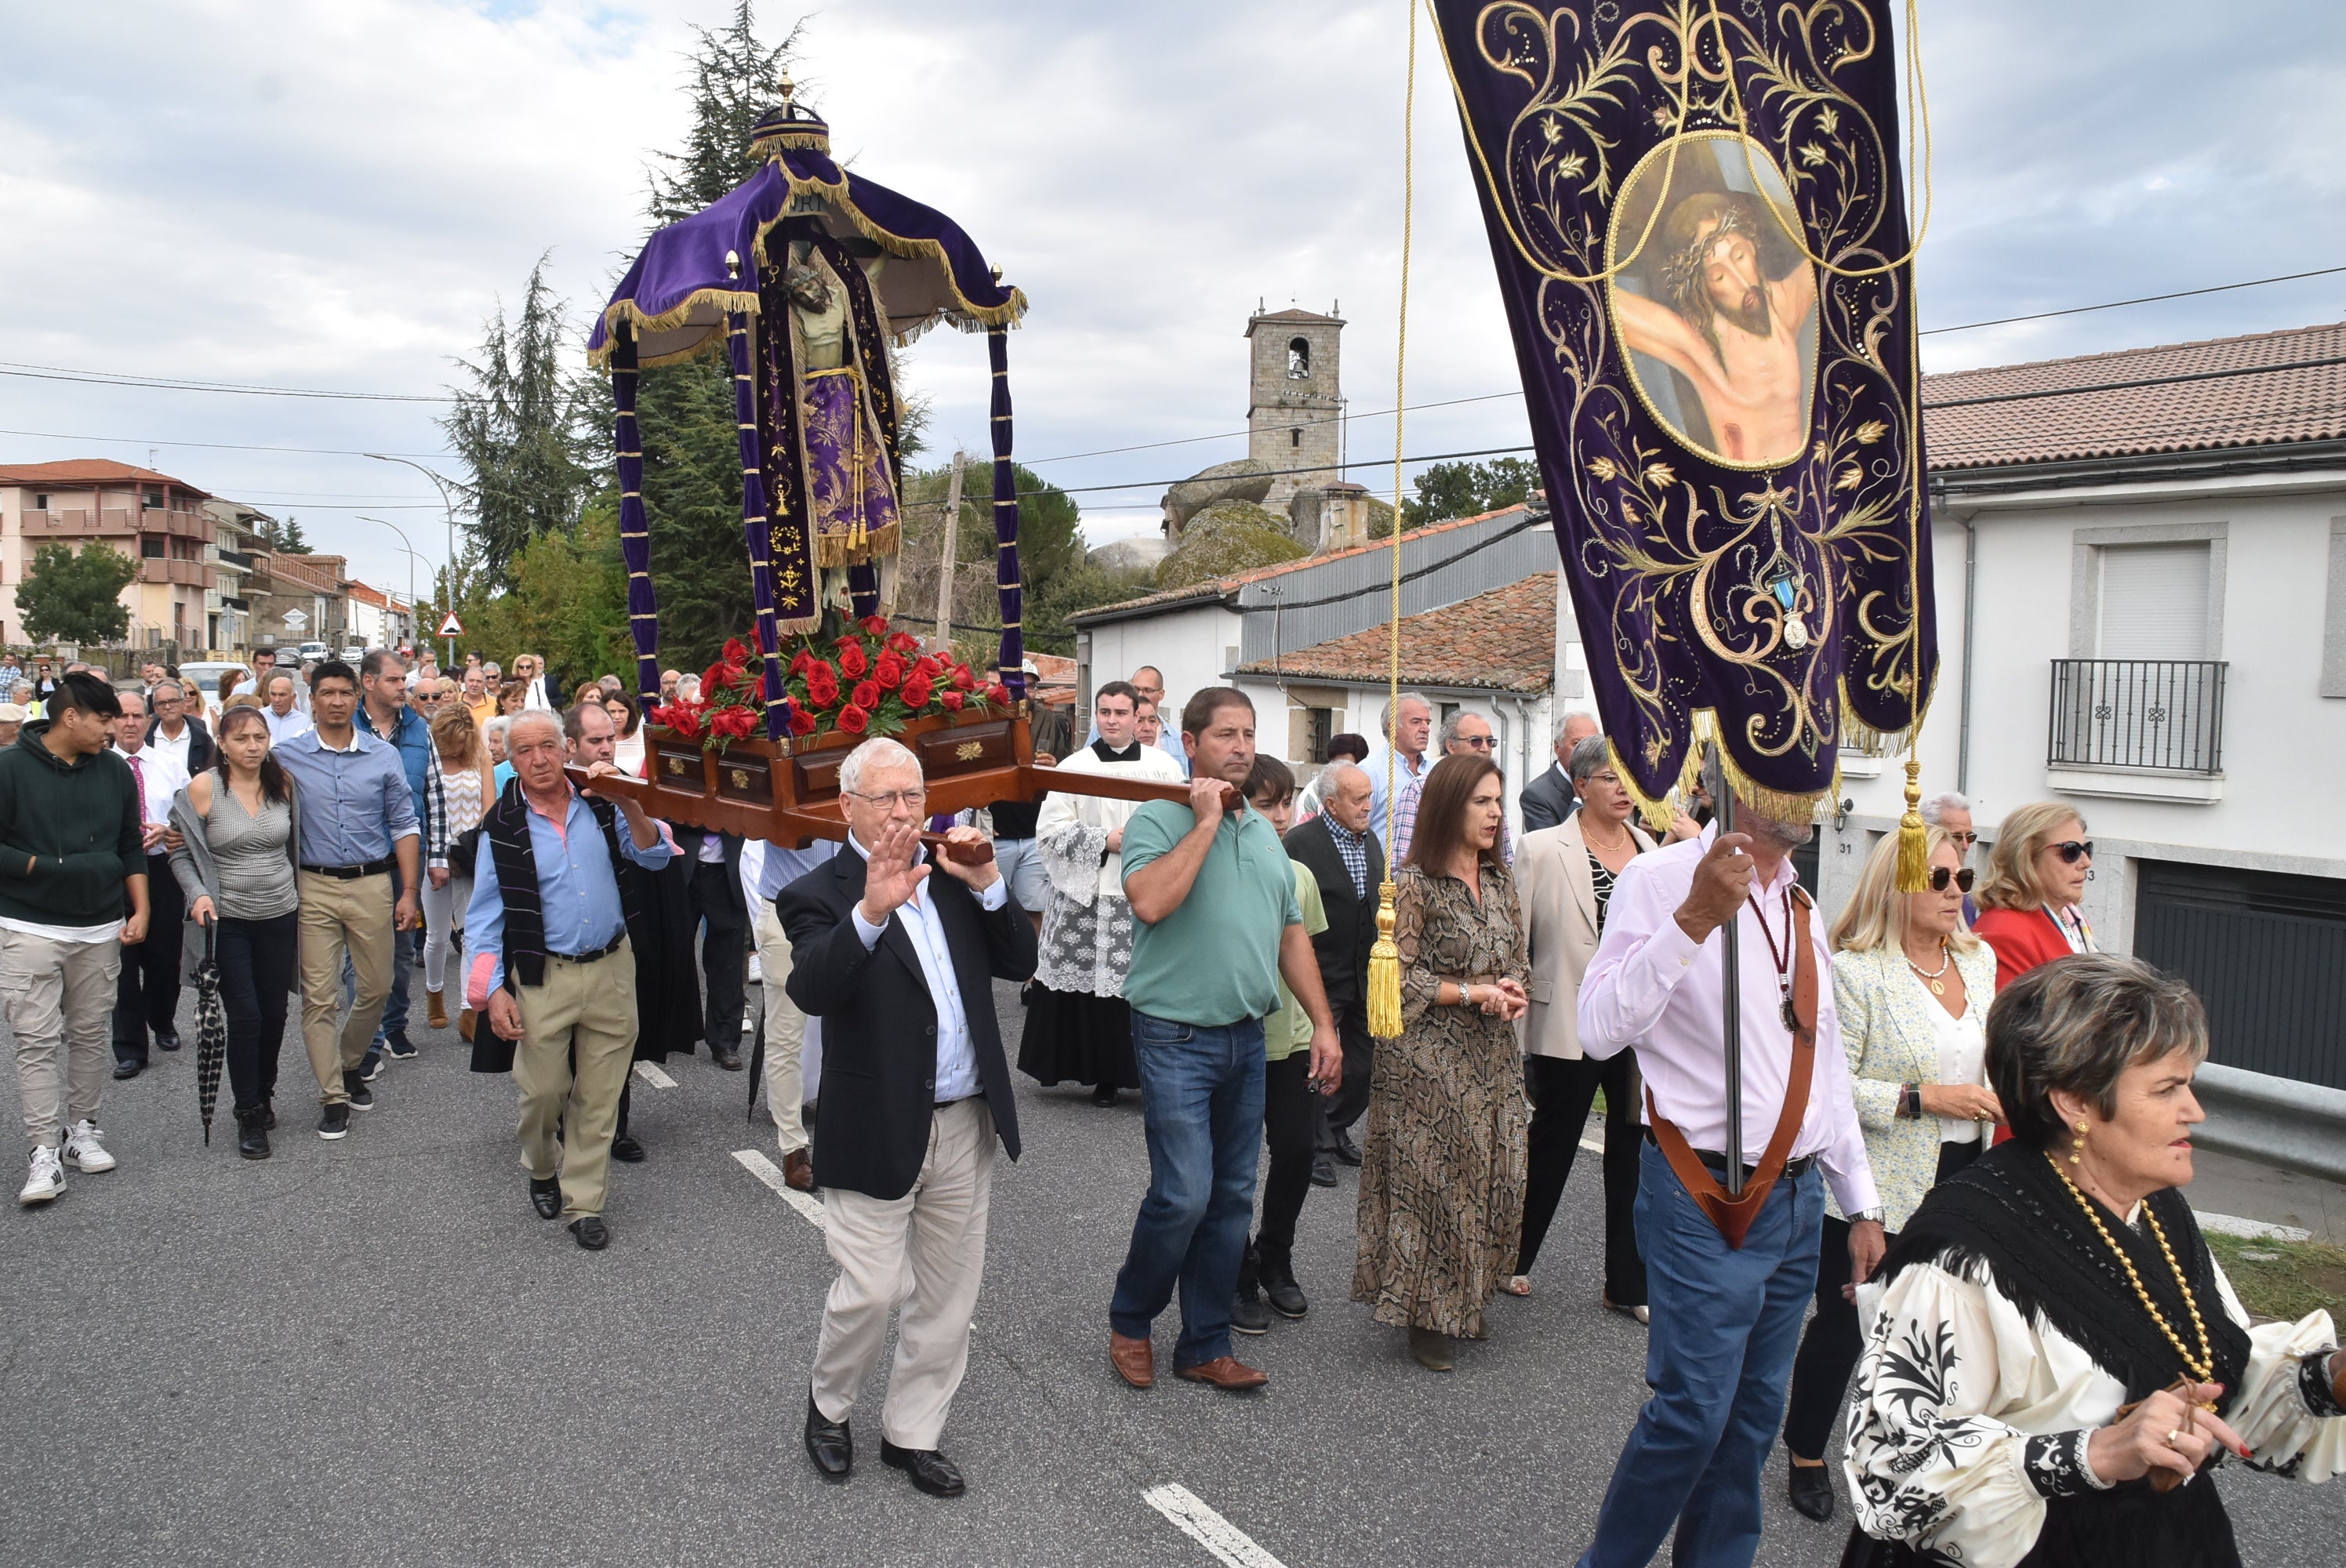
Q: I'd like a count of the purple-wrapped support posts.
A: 4